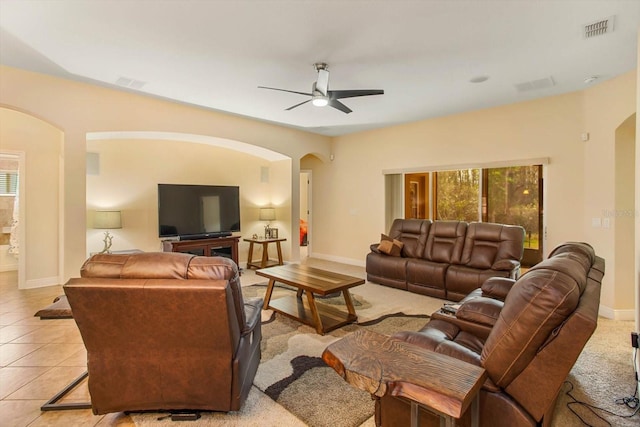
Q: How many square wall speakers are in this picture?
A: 2